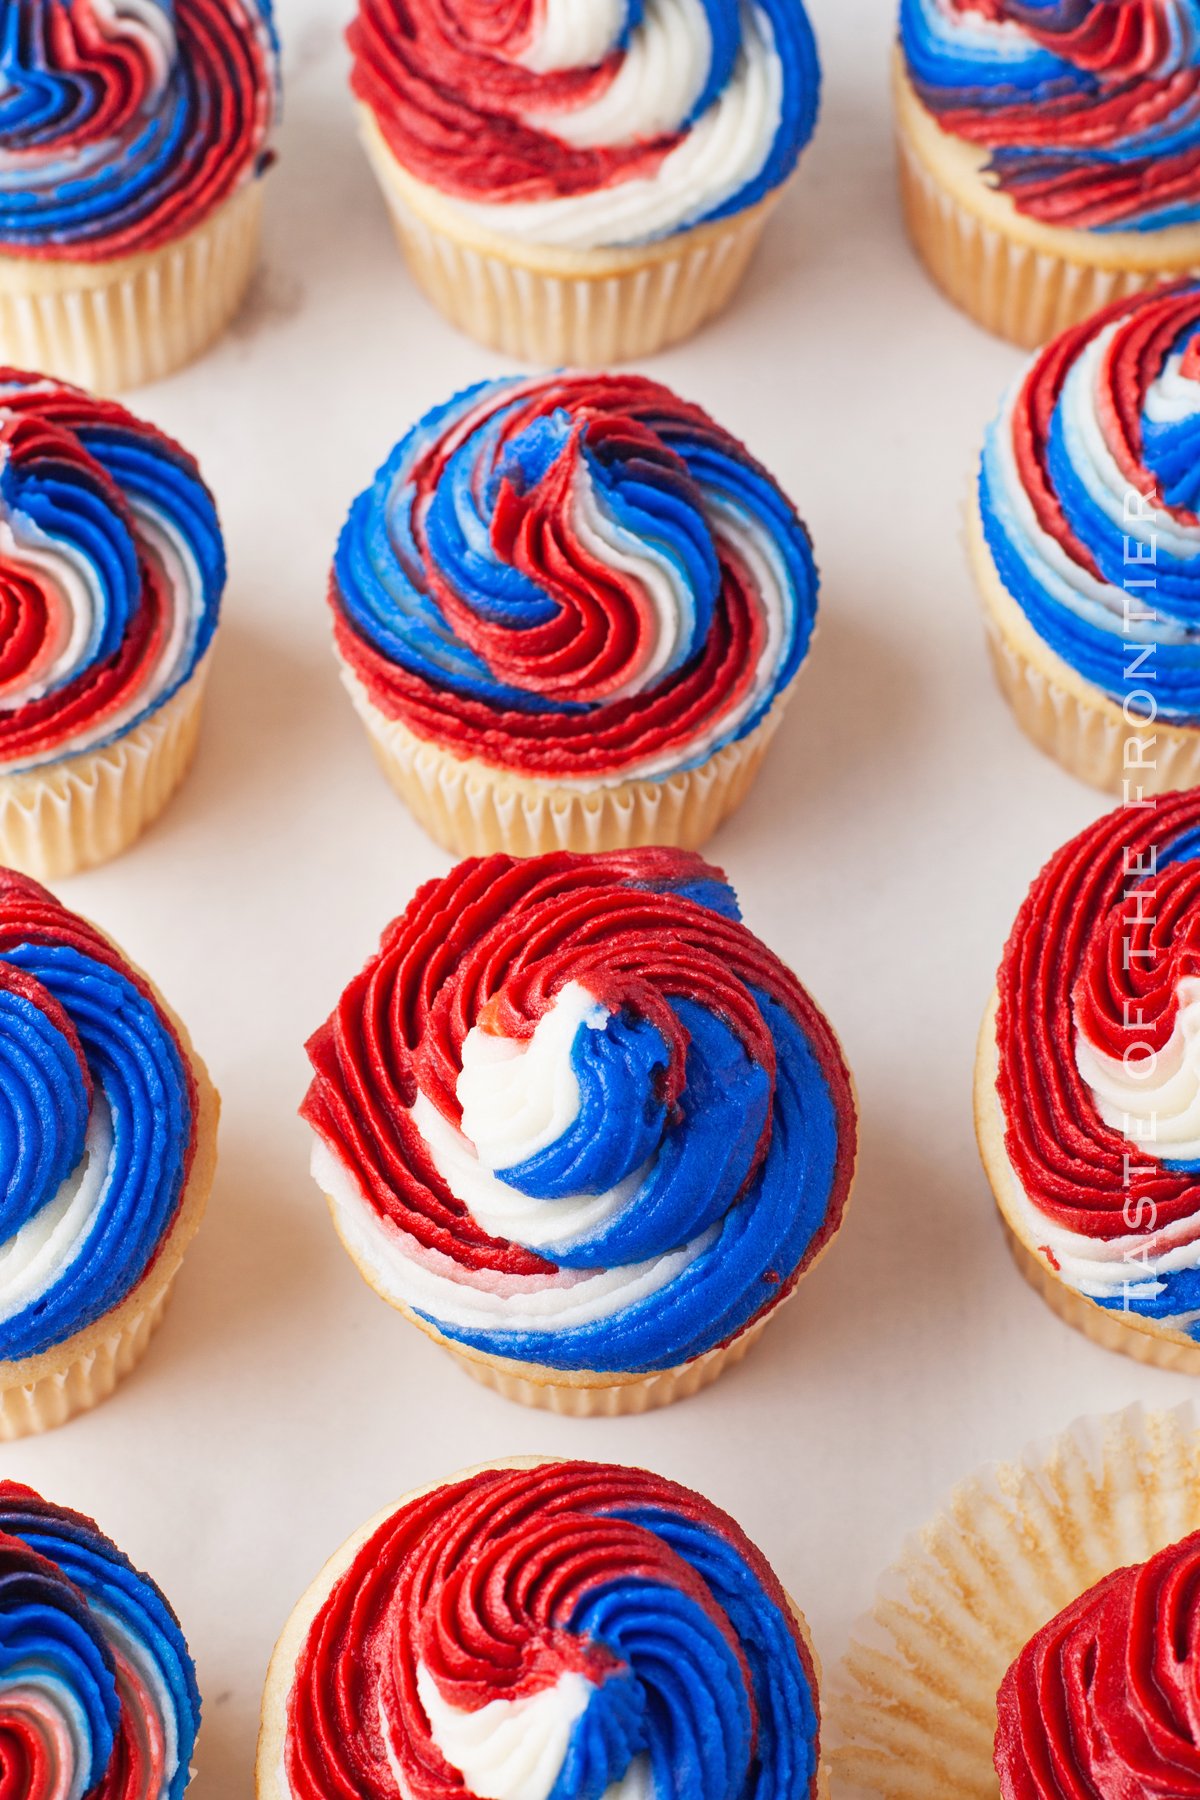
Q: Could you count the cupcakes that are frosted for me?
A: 12